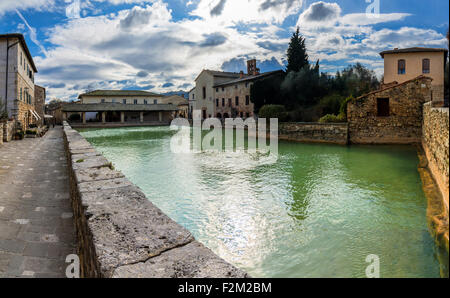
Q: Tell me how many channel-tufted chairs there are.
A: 0